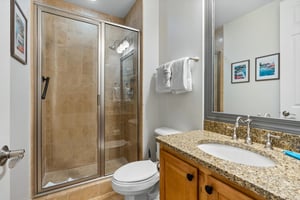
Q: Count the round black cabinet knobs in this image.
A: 2